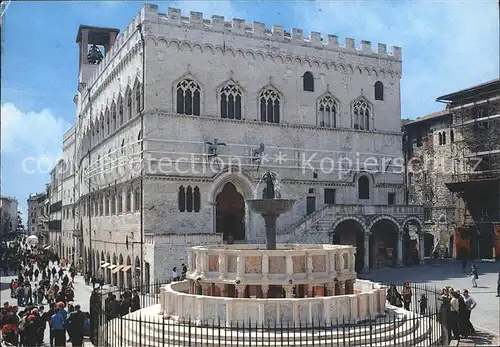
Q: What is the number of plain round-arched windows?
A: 3